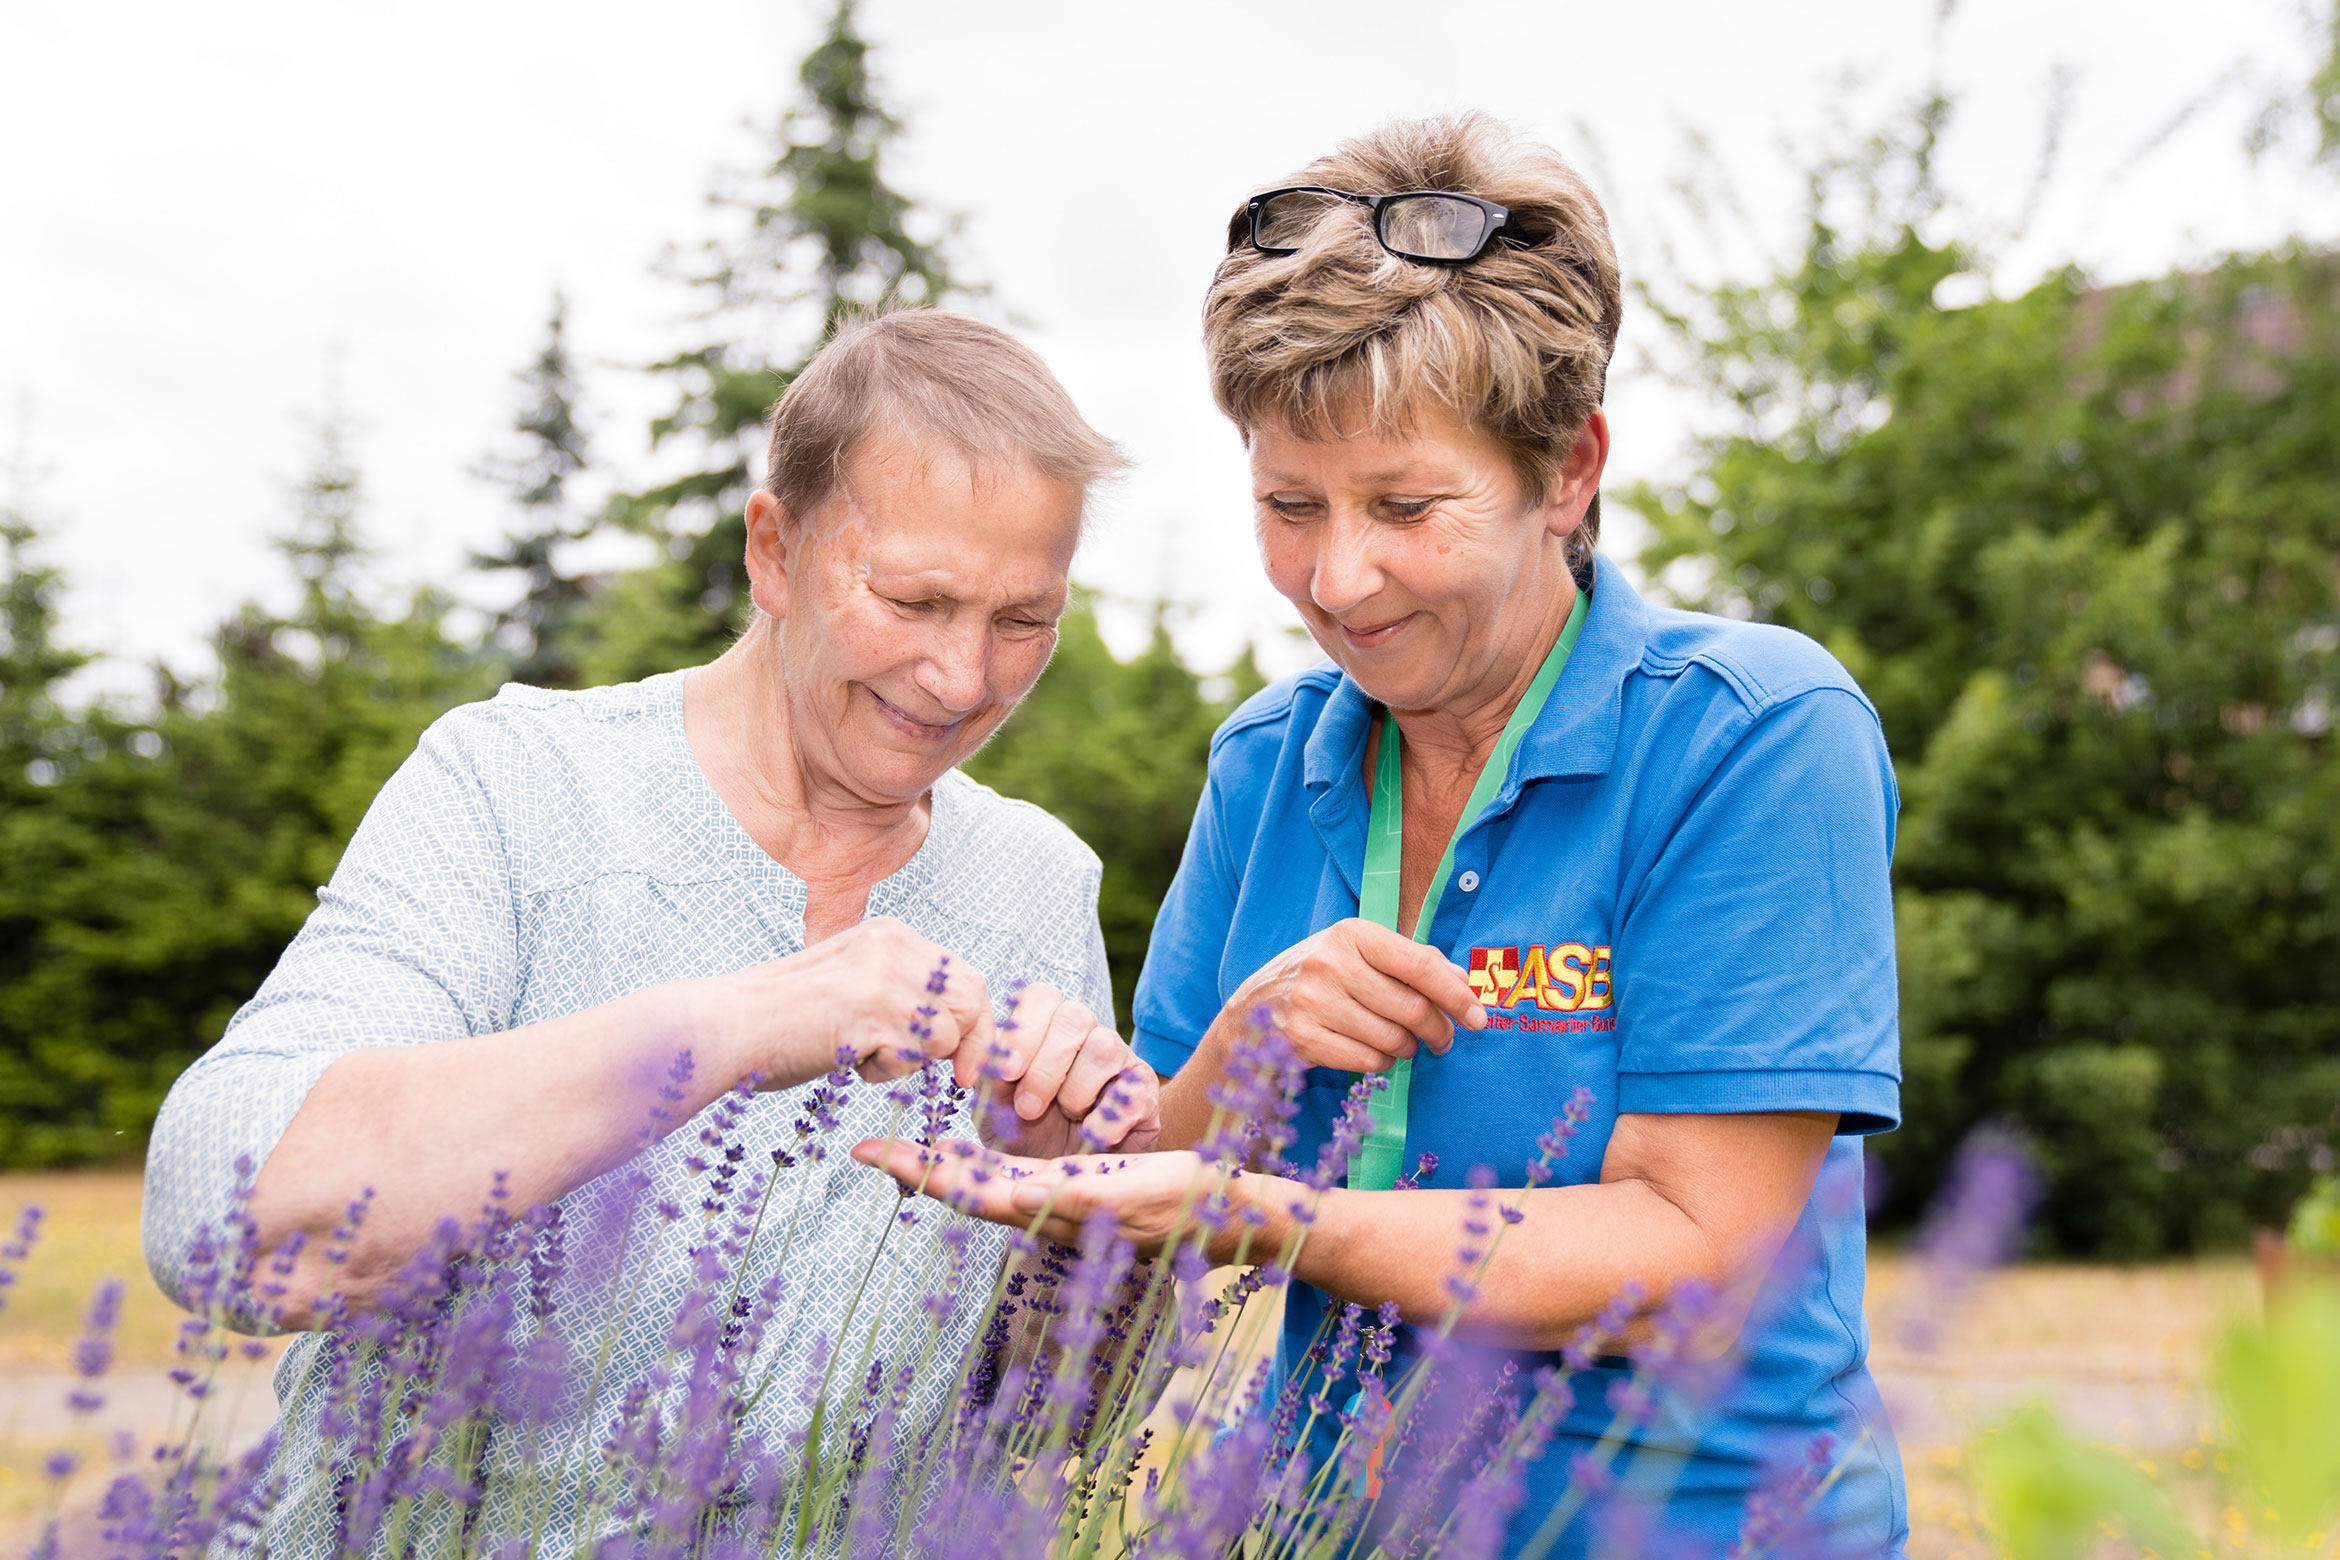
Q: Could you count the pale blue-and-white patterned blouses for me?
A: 1